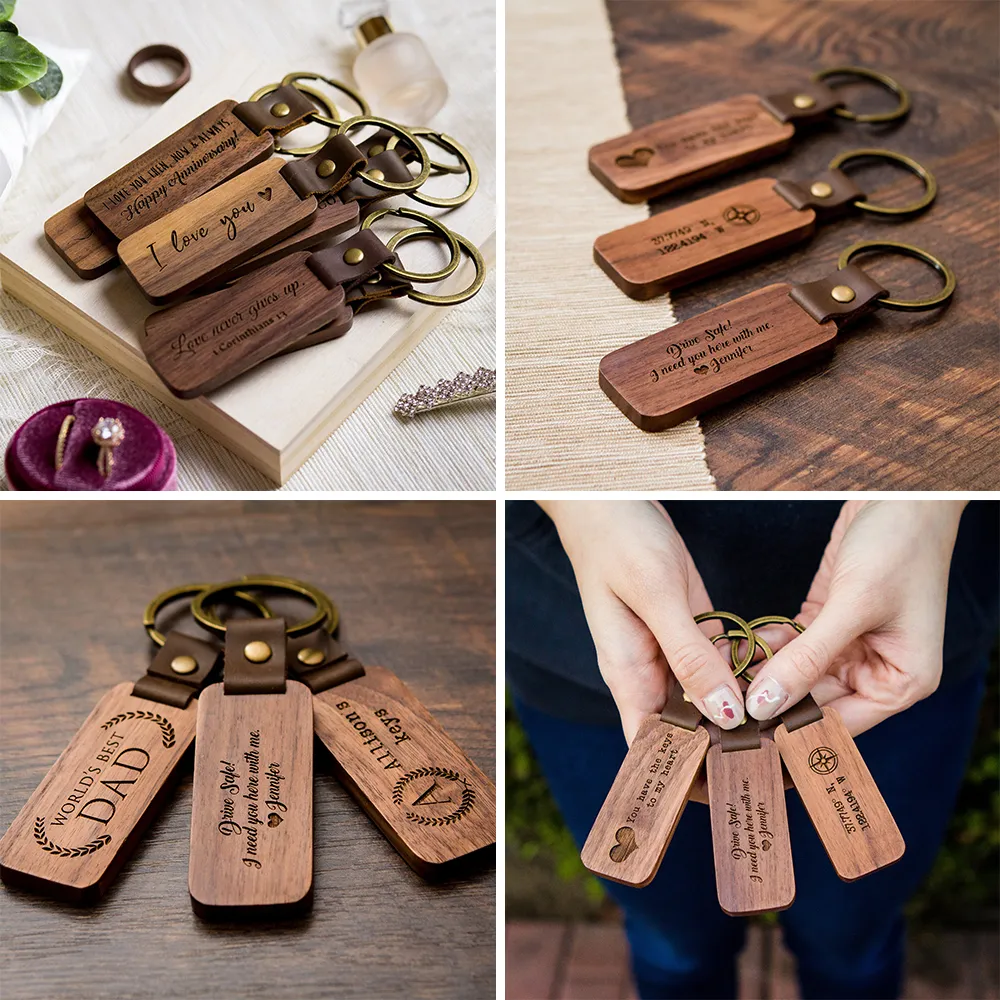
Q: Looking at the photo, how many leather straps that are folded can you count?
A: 15